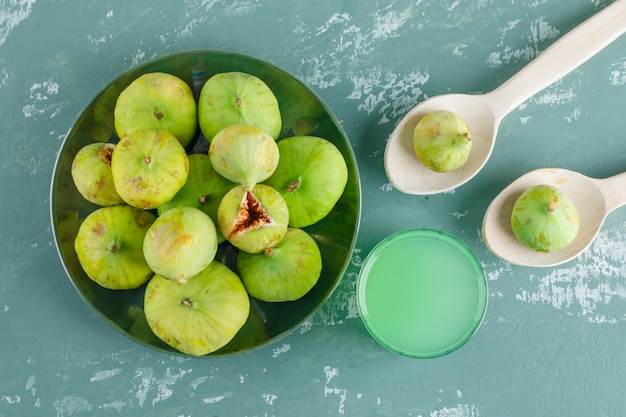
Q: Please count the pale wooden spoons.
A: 2